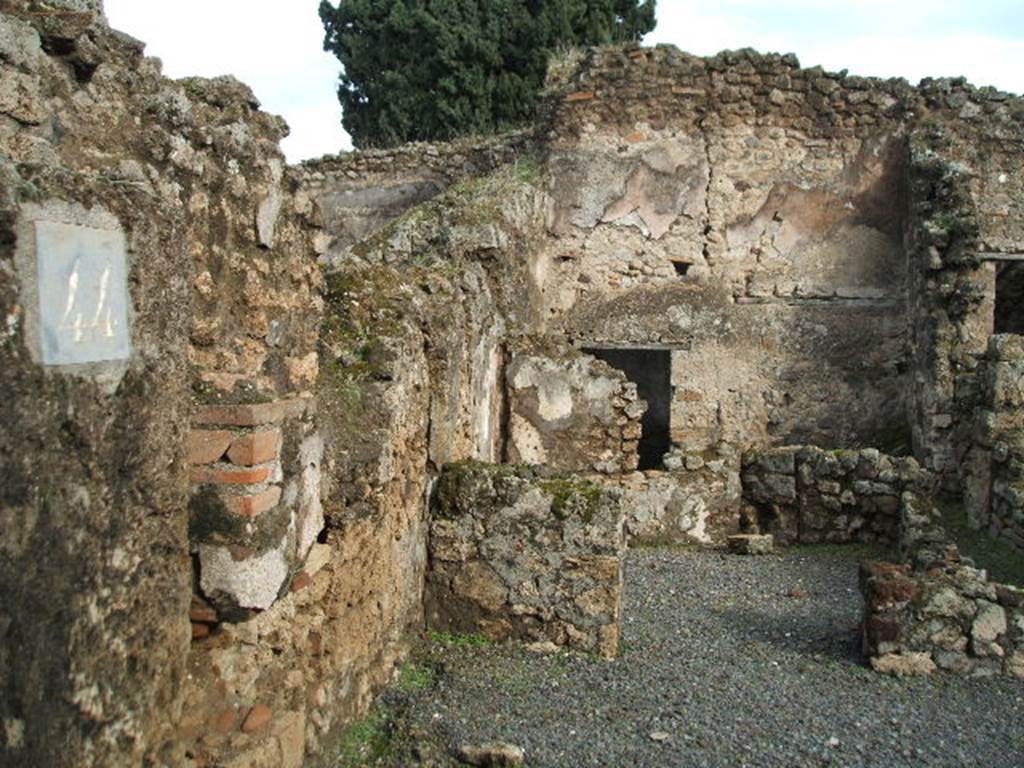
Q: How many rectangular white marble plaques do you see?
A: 1